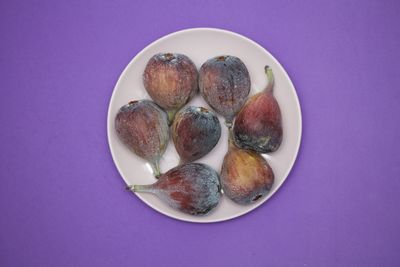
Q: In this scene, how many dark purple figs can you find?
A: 7